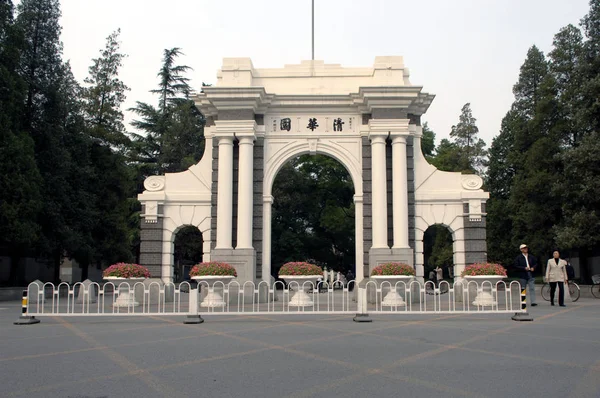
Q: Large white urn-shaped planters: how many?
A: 5